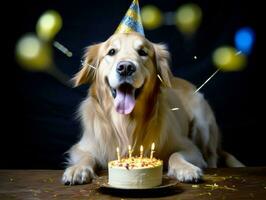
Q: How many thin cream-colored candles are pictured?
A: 4